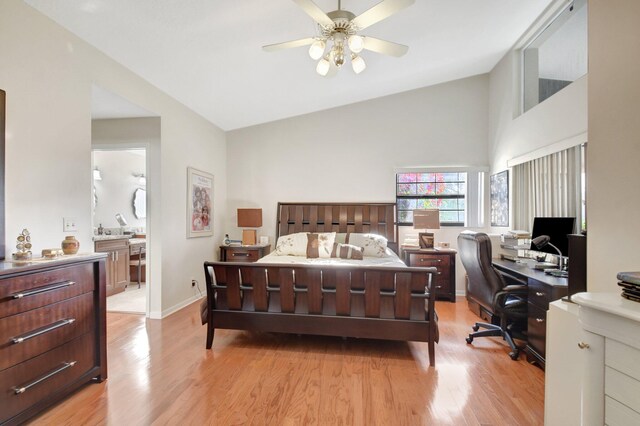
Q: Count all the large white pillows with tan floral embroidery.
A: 2